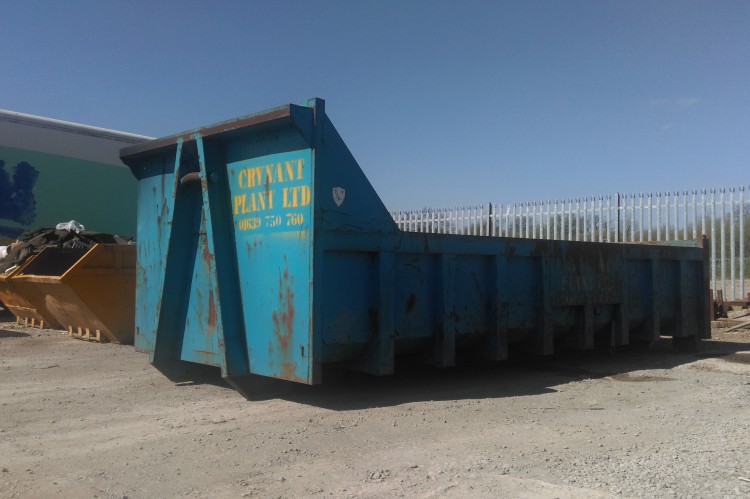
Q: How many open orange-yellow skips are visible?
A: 2